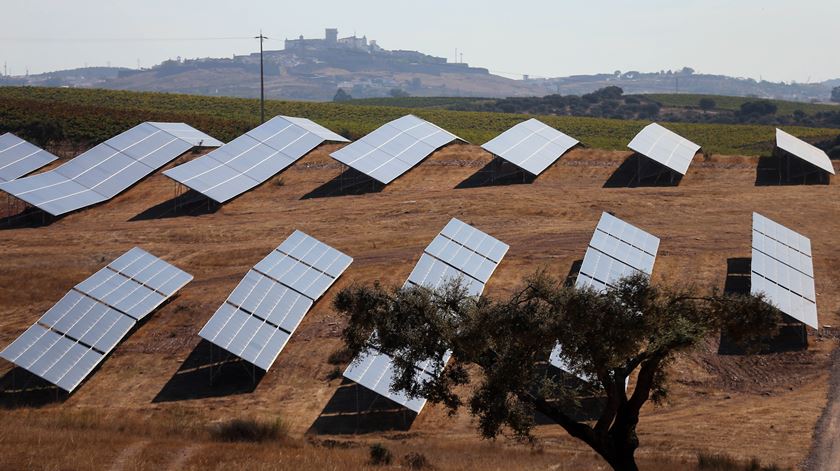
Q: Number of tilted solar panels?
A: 12